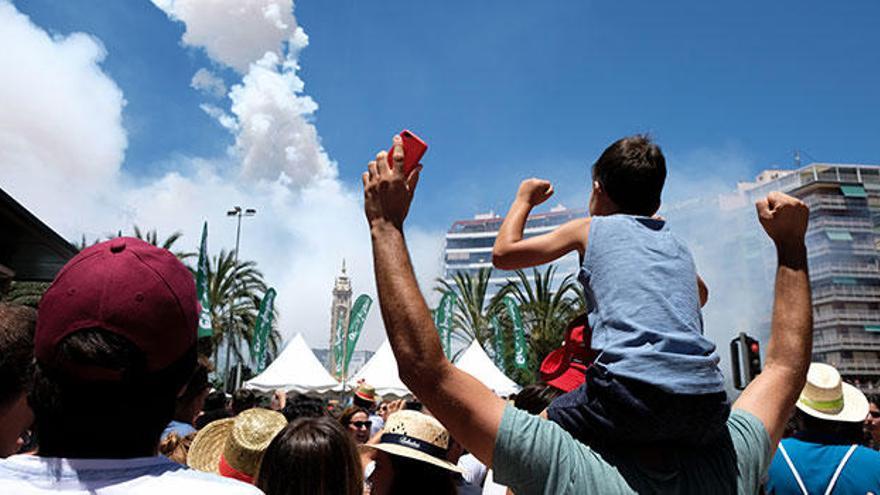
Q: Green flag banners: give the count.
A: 7